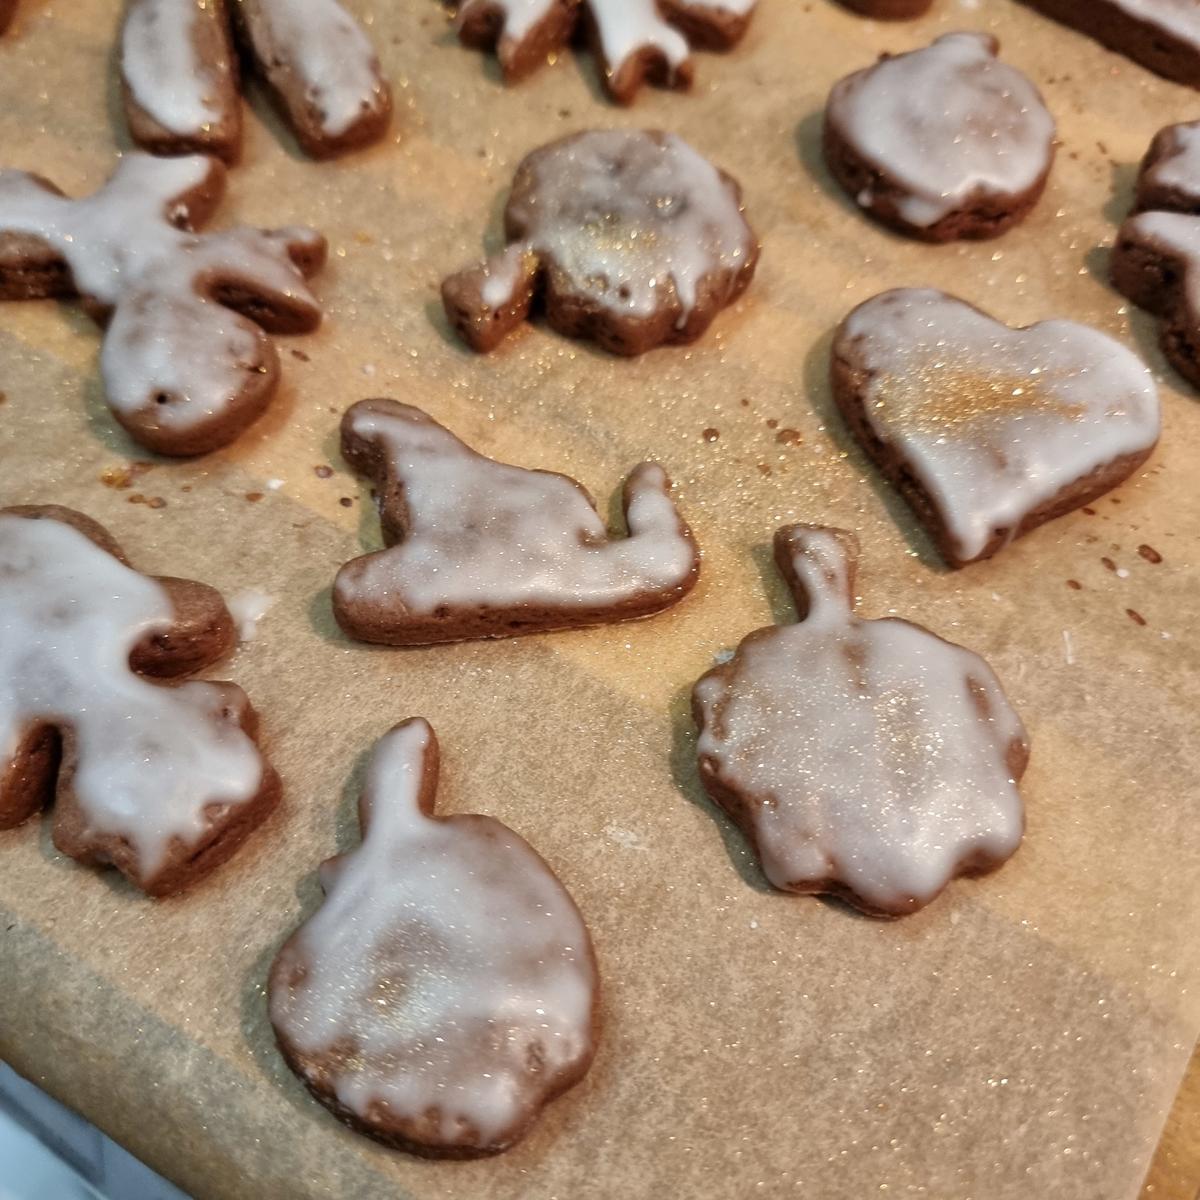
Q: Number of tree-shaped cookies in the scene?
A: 2